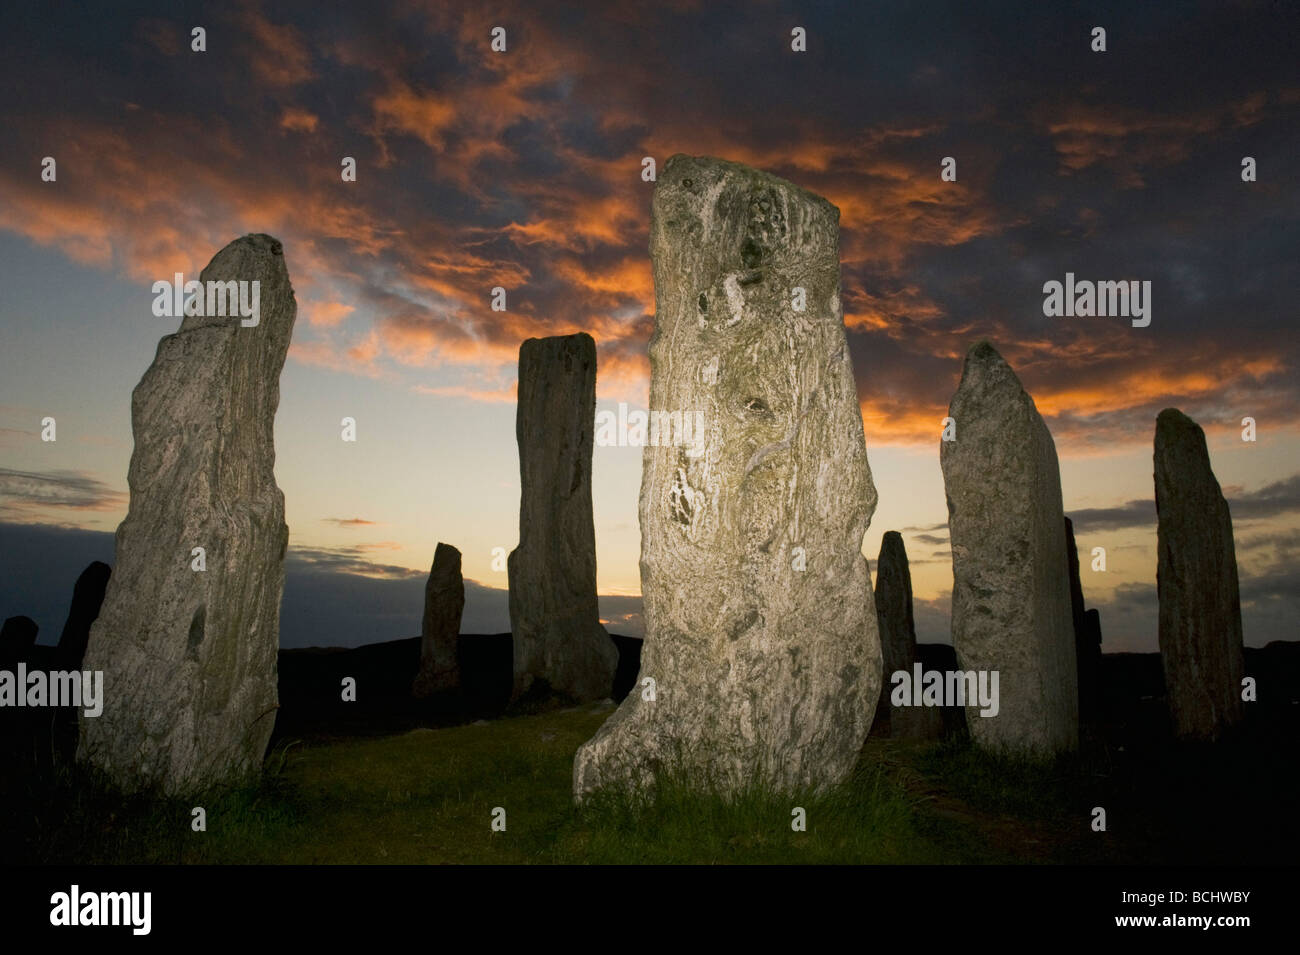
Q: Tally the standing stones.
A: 11